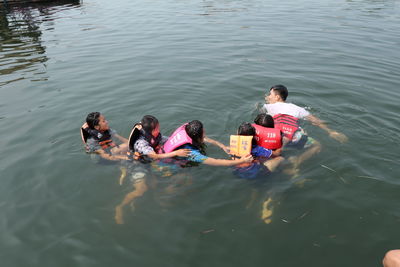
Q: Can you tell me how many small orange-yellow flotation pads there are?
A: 1